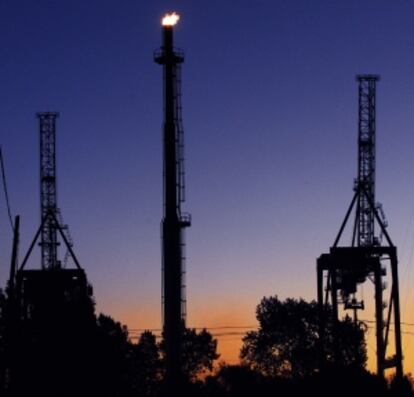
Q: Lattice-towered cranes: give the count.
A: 2